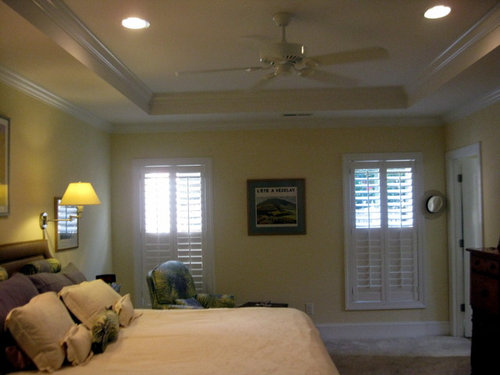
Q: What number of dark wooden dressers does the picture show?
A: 1